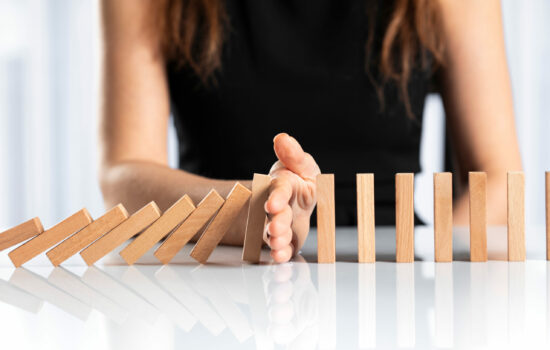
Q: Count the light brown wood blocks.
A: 15